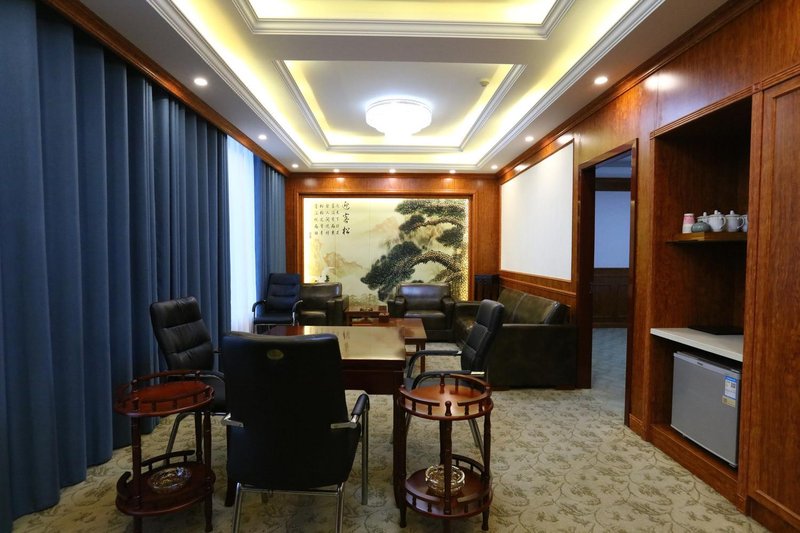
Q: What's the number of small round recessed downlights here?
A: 9